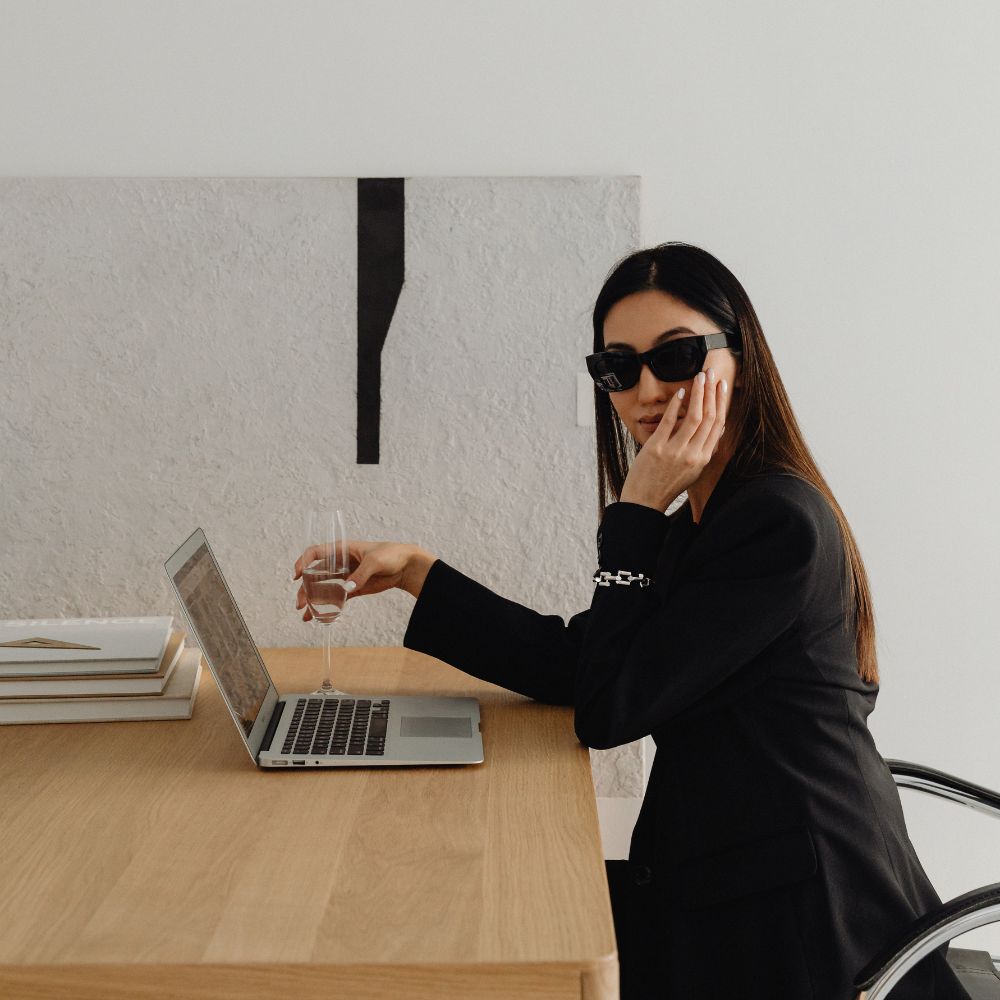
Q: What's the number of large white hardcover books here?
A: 3